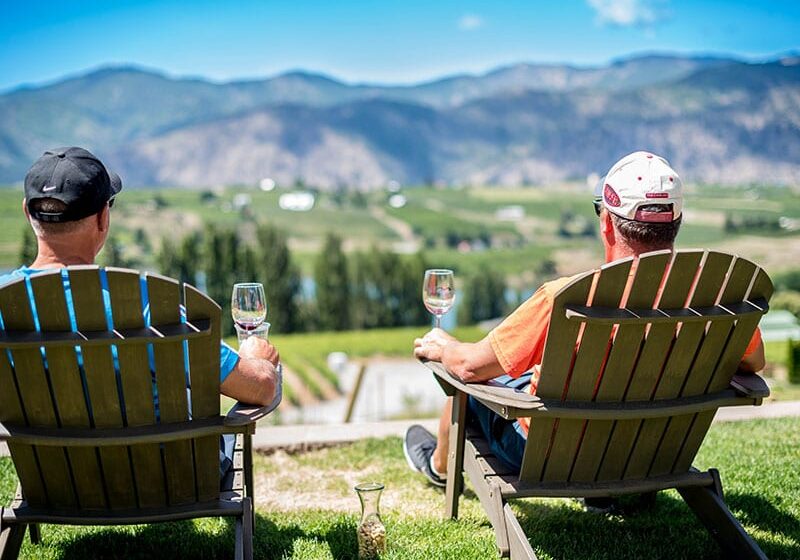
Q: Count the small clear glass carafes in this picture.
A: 1